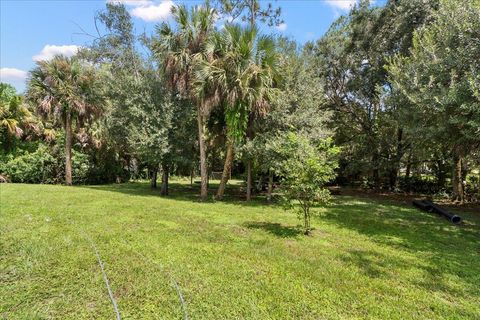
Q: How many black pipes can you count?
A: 2